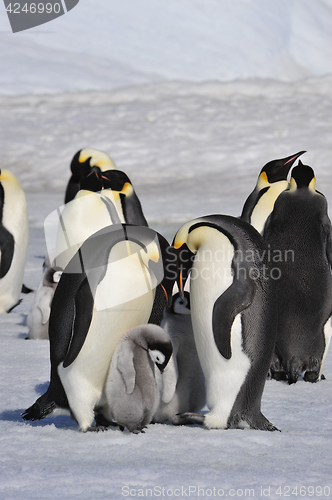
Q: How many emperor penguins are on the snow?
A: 11